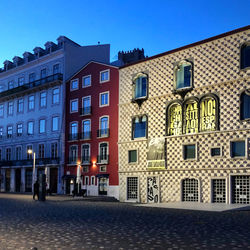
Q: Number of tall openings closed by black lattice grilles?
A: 4